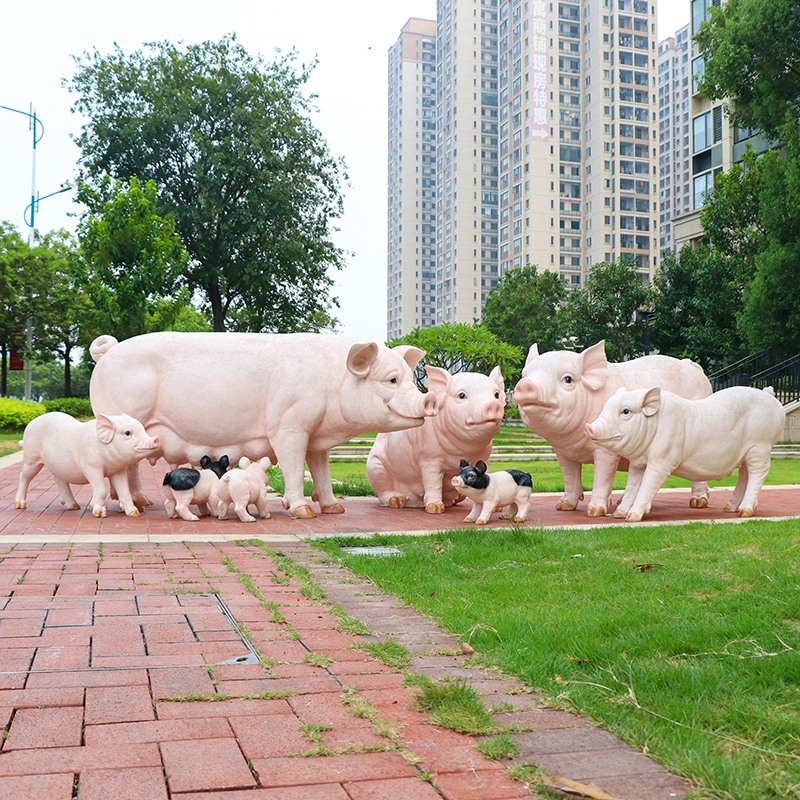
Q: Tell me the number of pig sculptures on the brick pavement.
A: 8